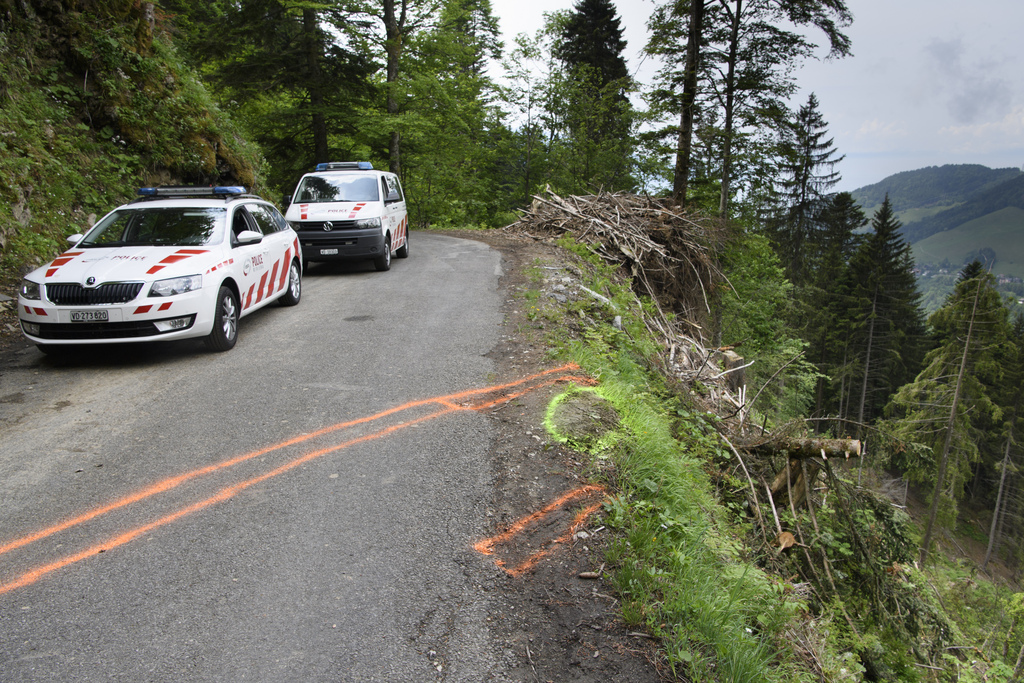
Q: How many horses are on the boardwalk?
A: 0